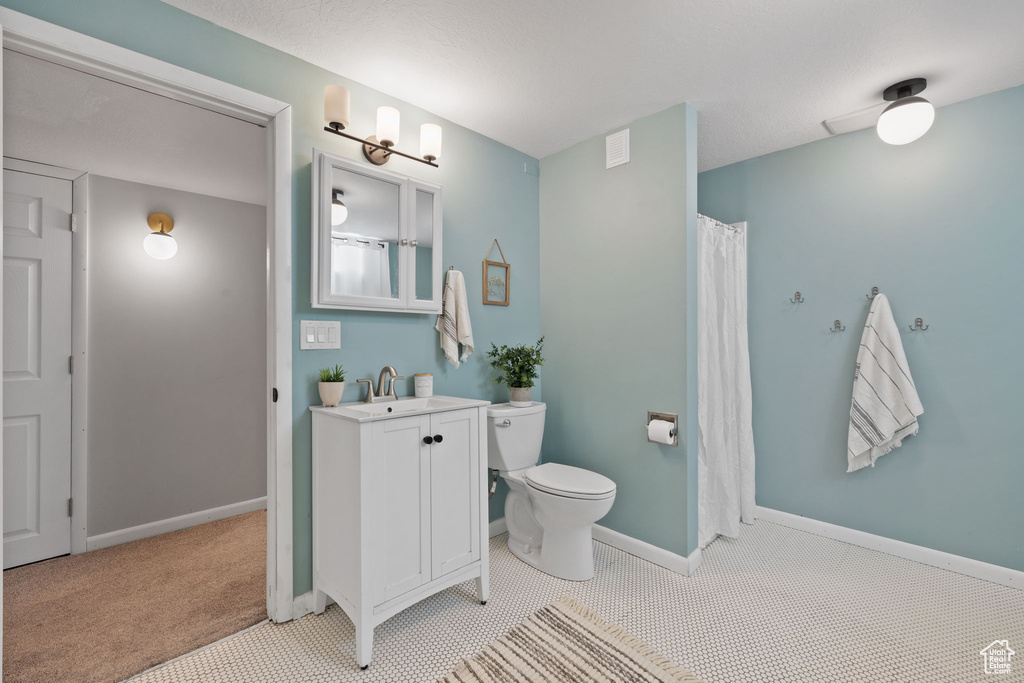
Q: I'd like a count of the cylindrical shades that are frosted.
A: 3